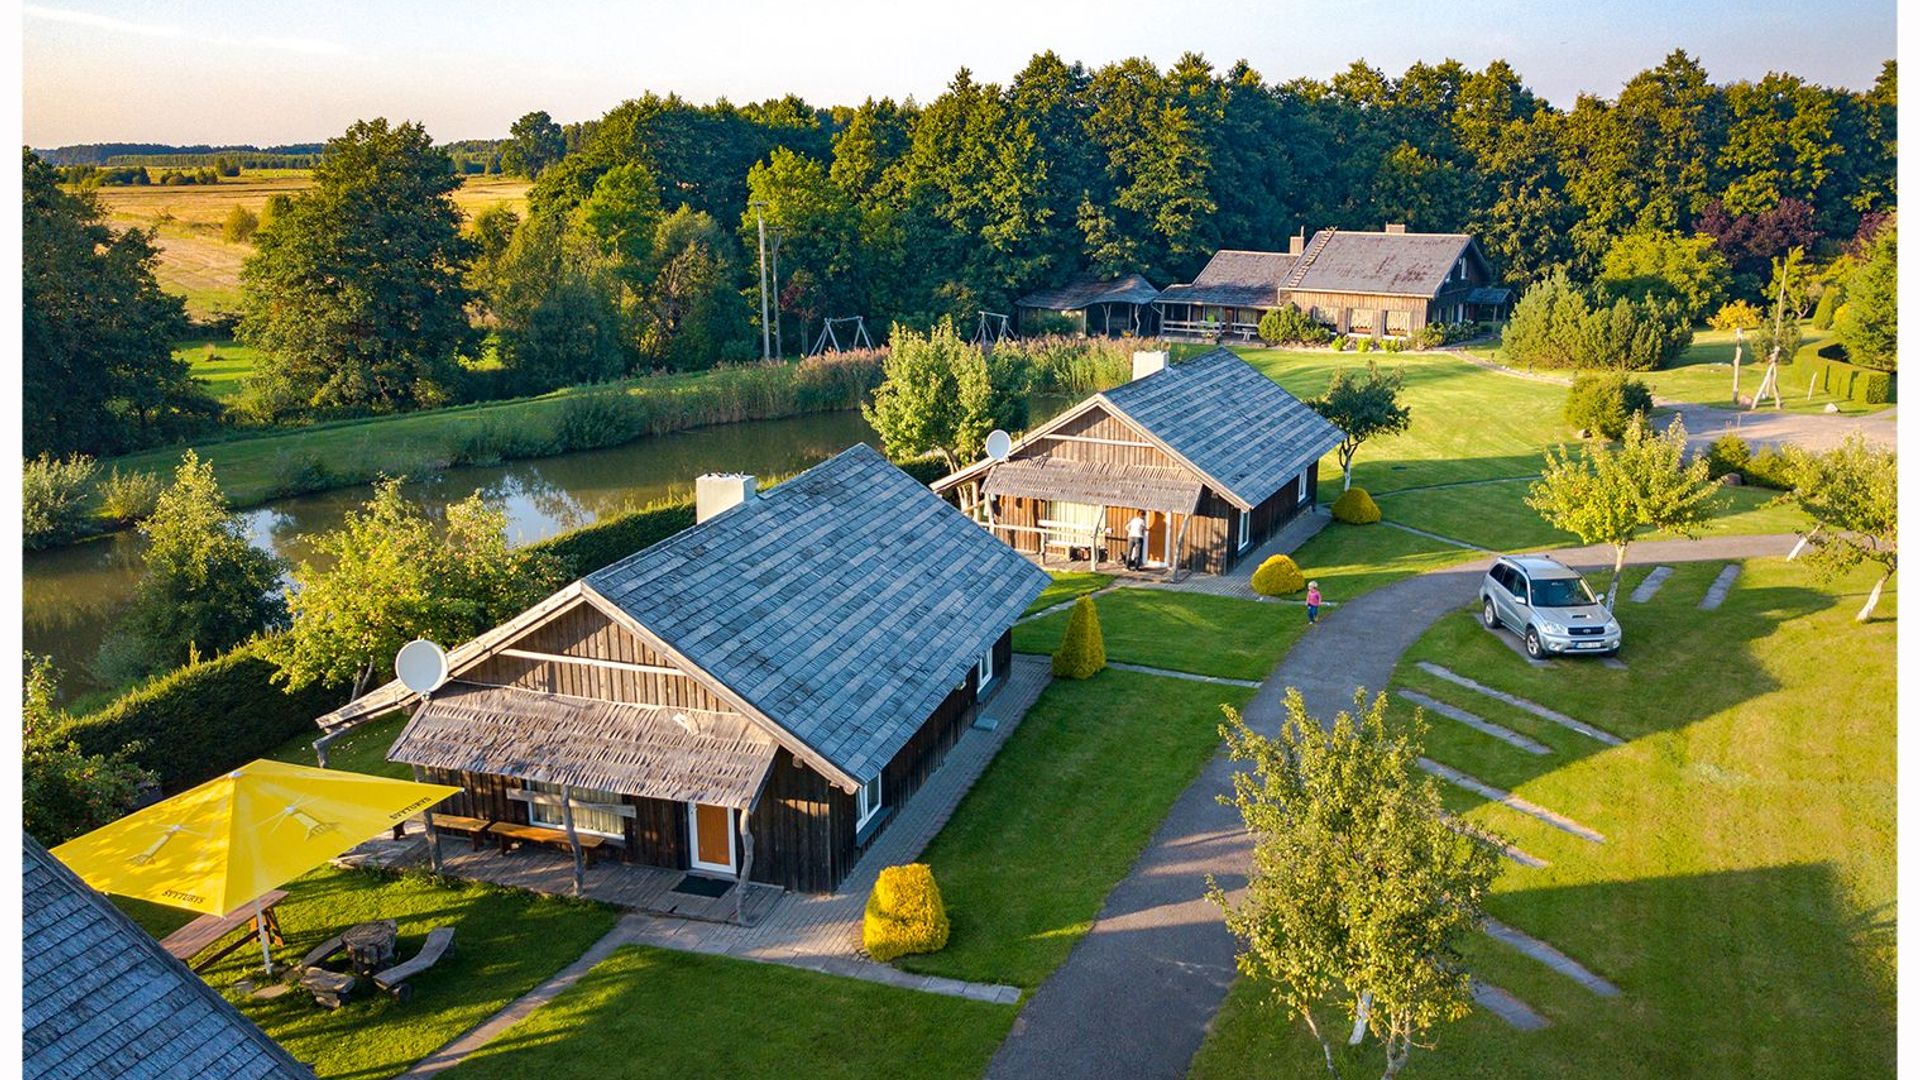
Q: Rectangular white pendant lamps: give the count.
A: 0